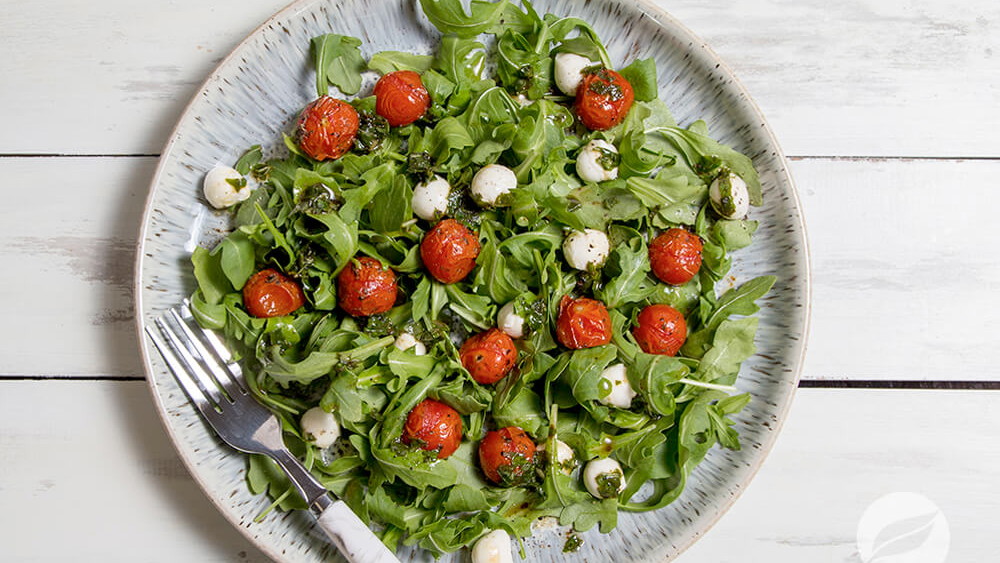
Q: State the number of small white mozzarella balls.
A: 14